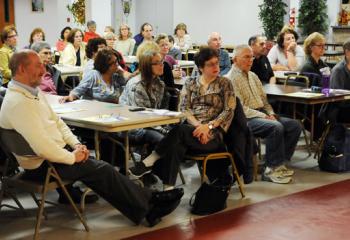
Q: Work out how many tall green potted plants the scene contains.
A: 2